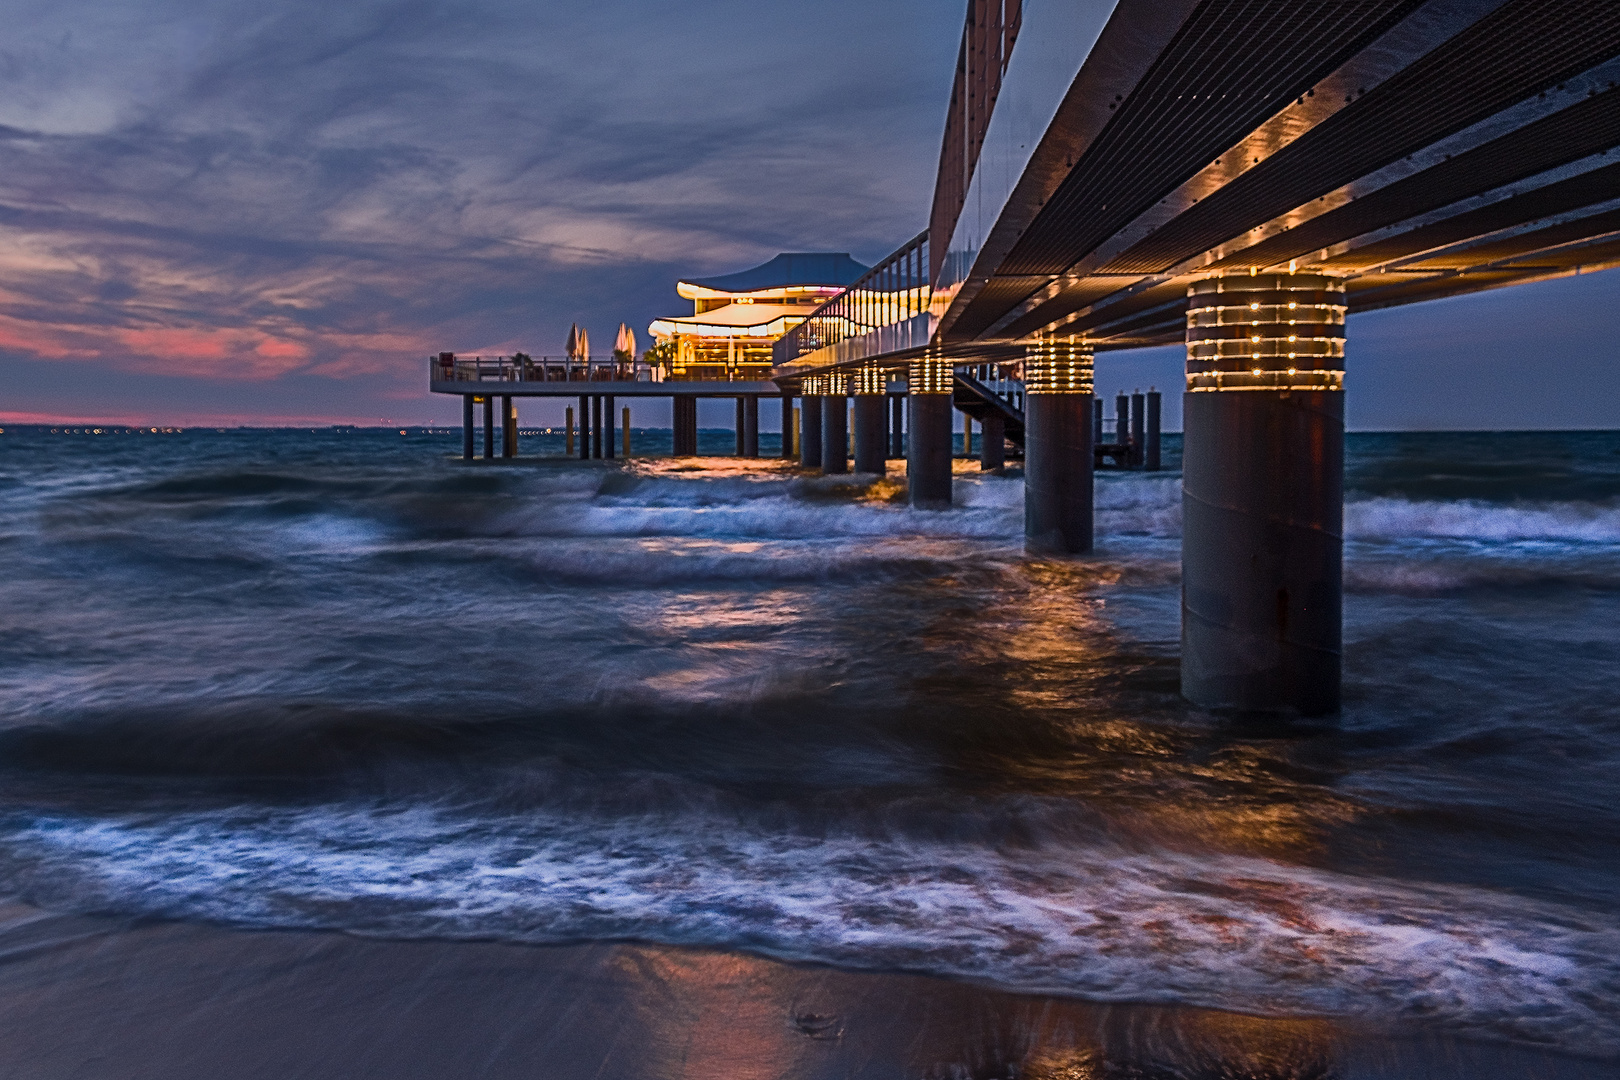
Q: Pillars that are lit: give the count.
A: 6